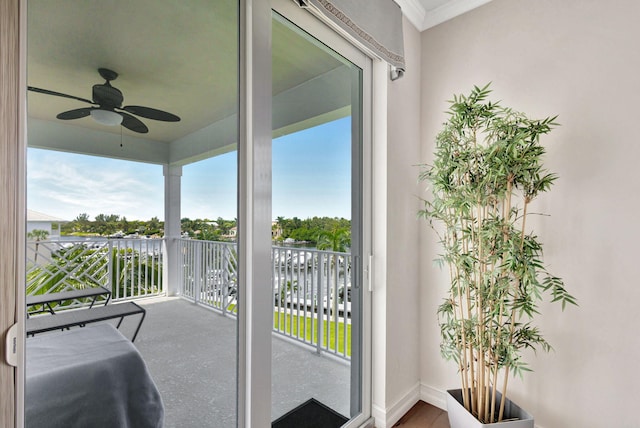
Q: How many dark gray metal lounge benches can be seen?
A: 2